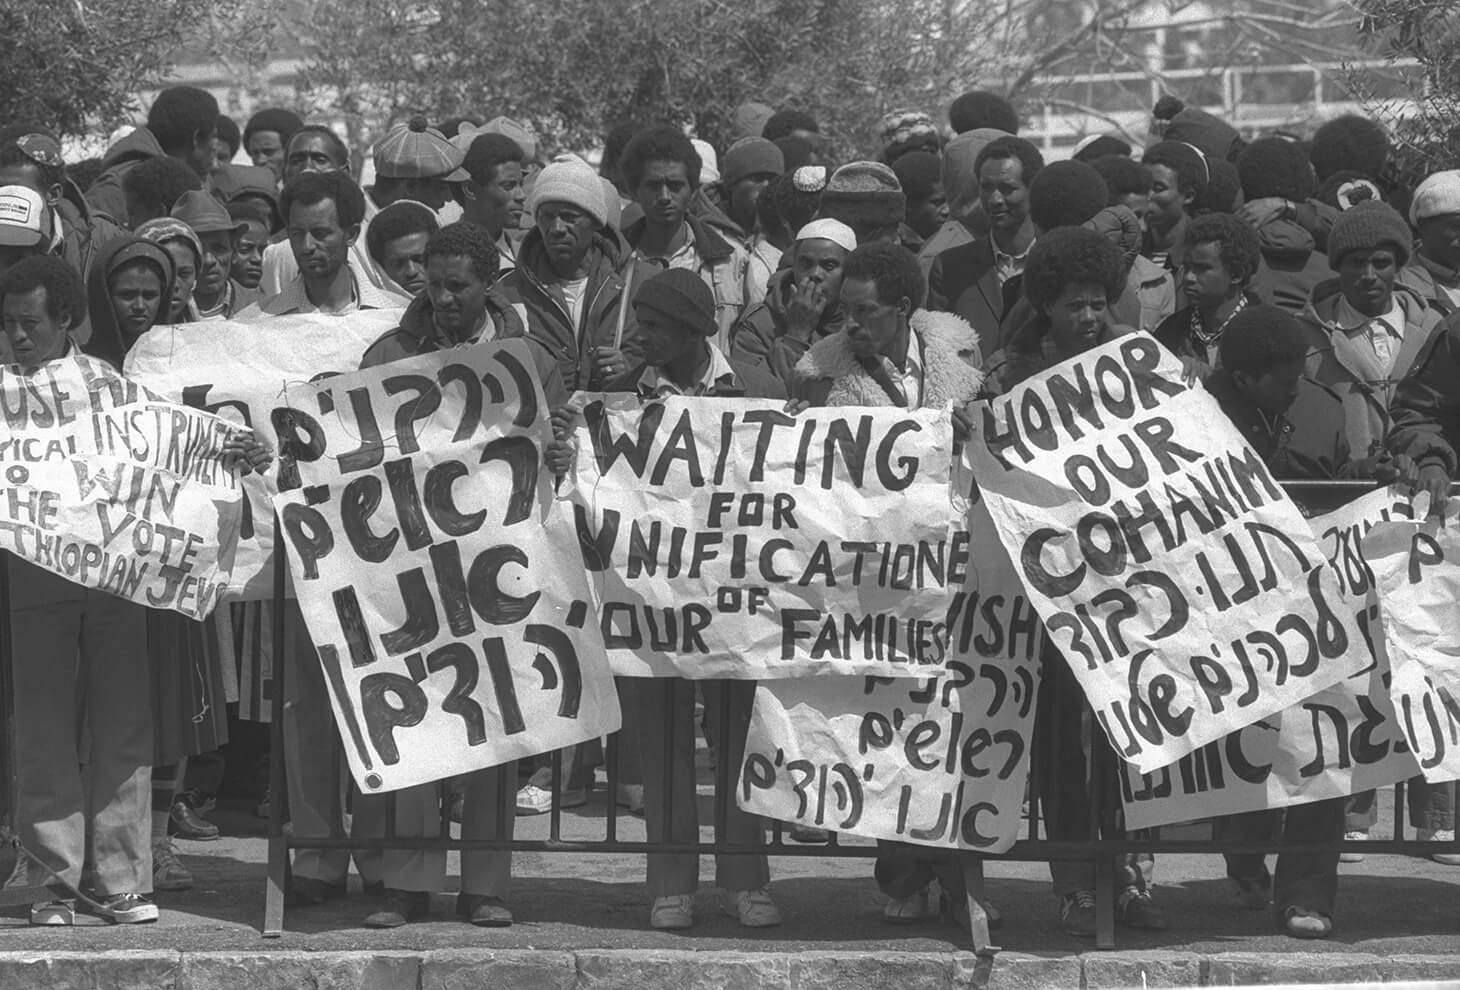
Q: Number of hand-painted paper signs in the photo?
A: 8